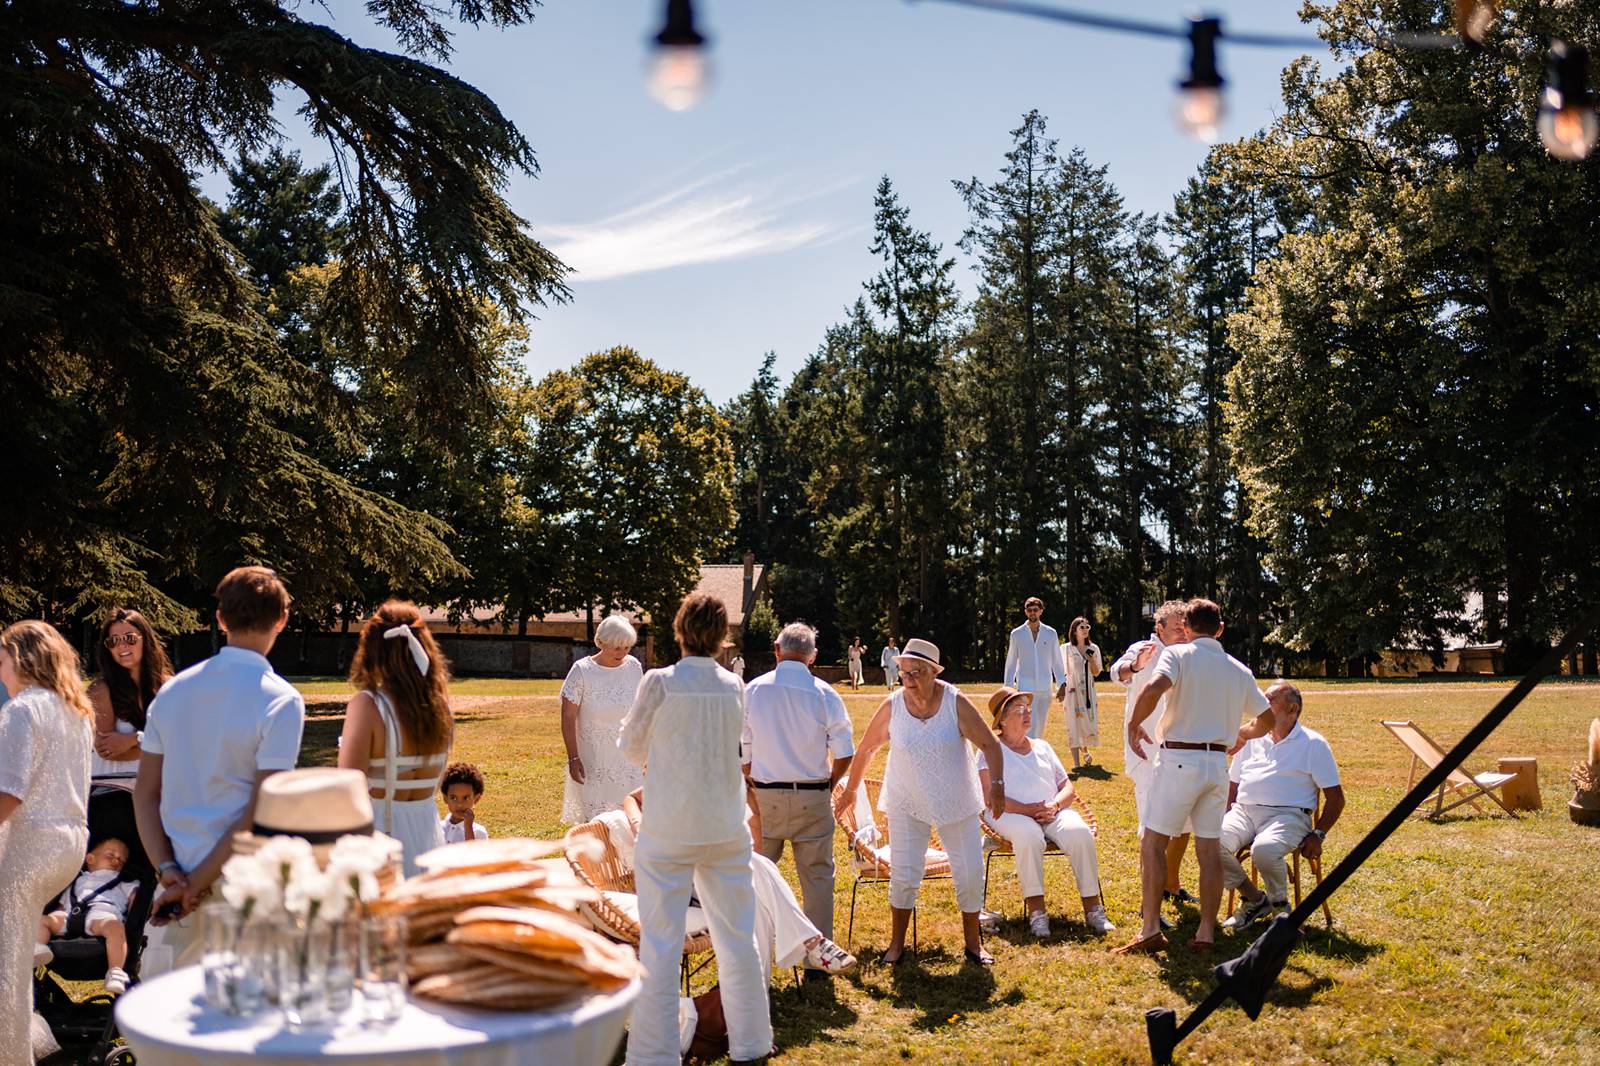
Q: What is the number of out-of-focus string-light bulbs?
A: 3